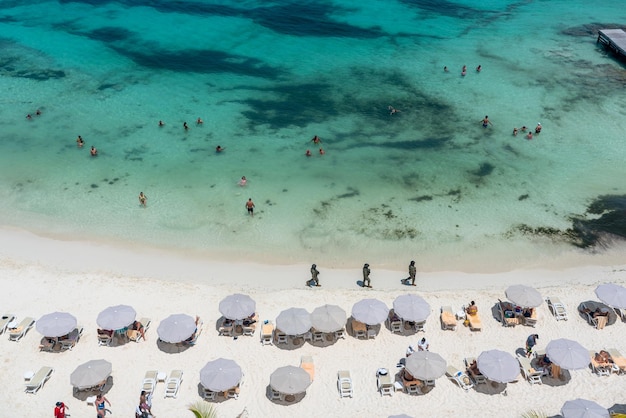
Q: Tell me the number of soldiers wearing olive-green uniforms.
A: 3